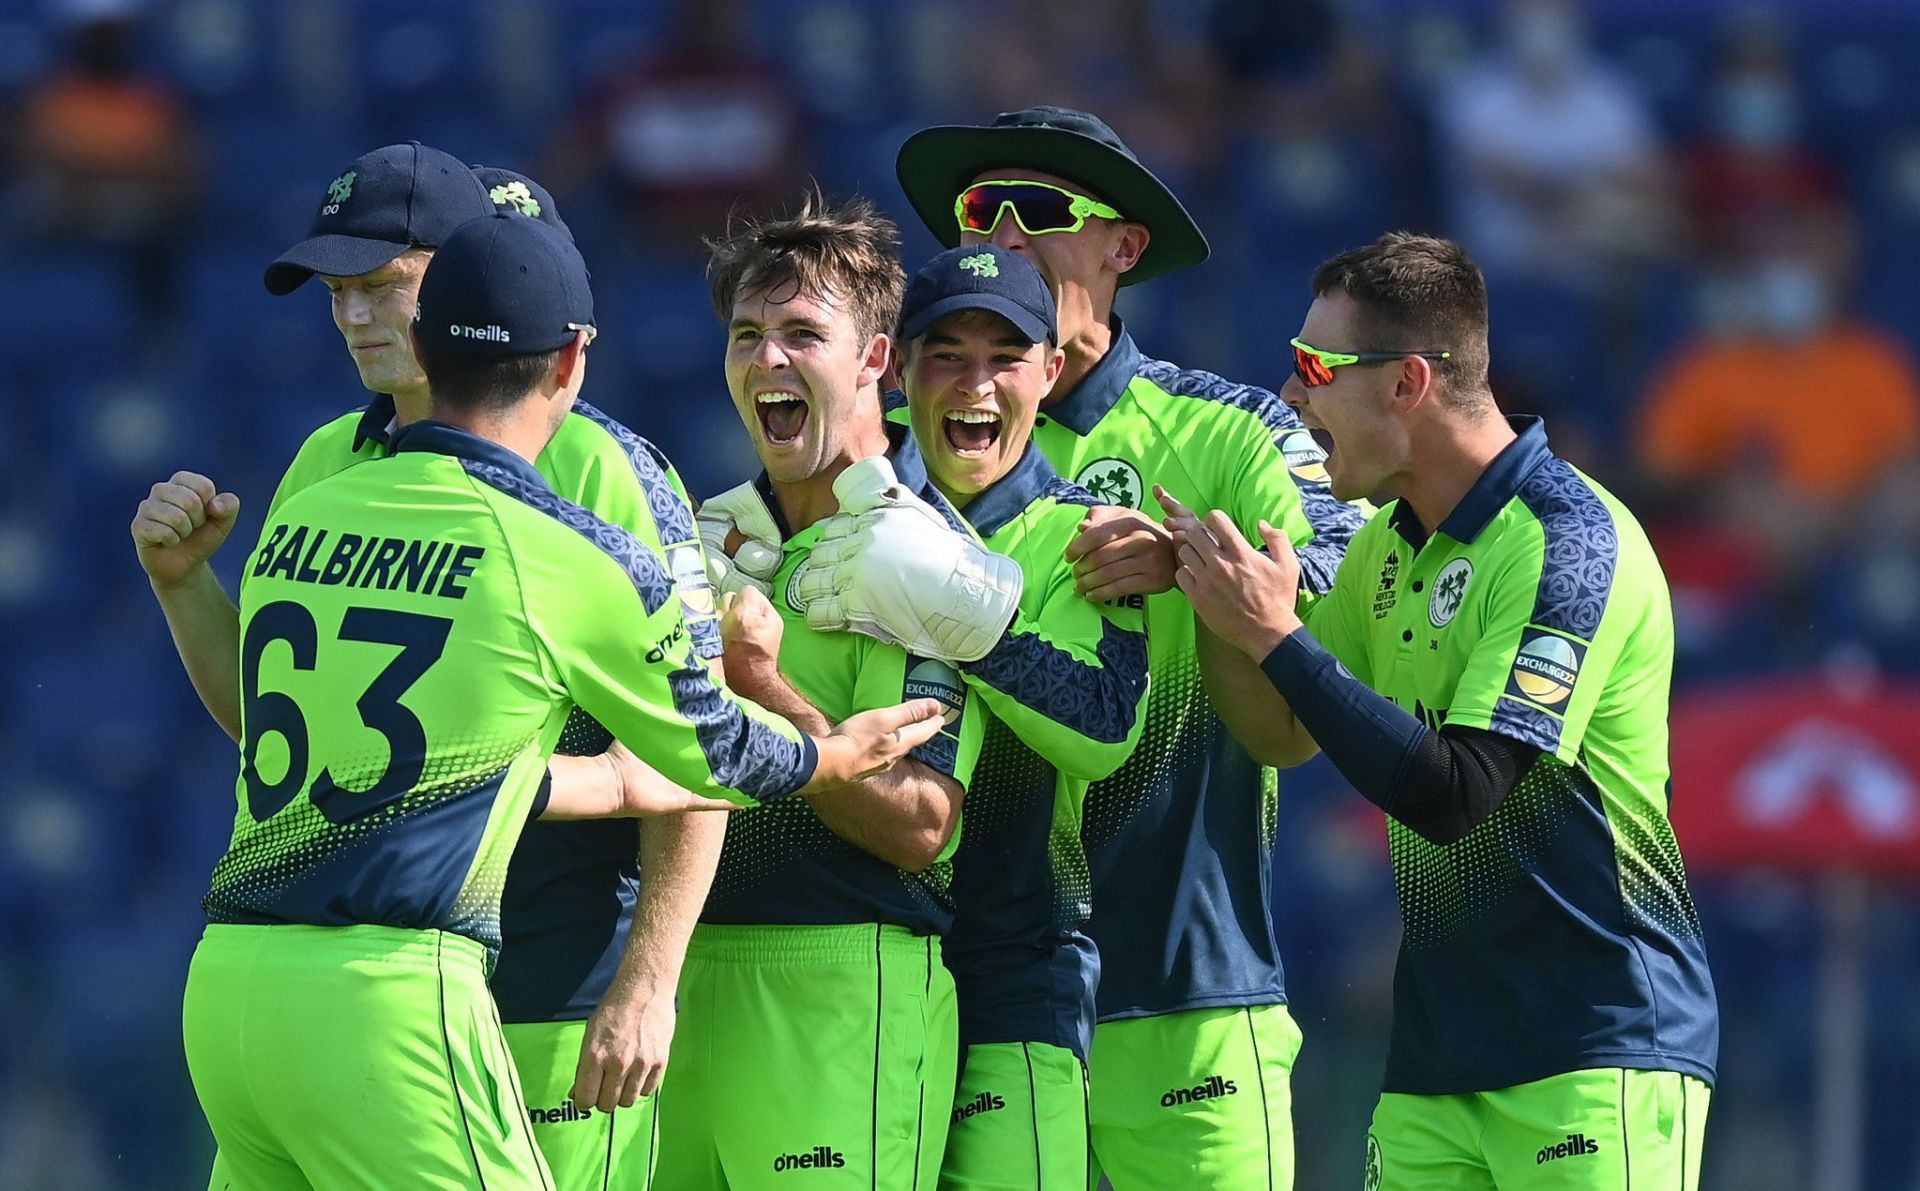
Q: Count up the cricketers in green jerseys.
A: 7